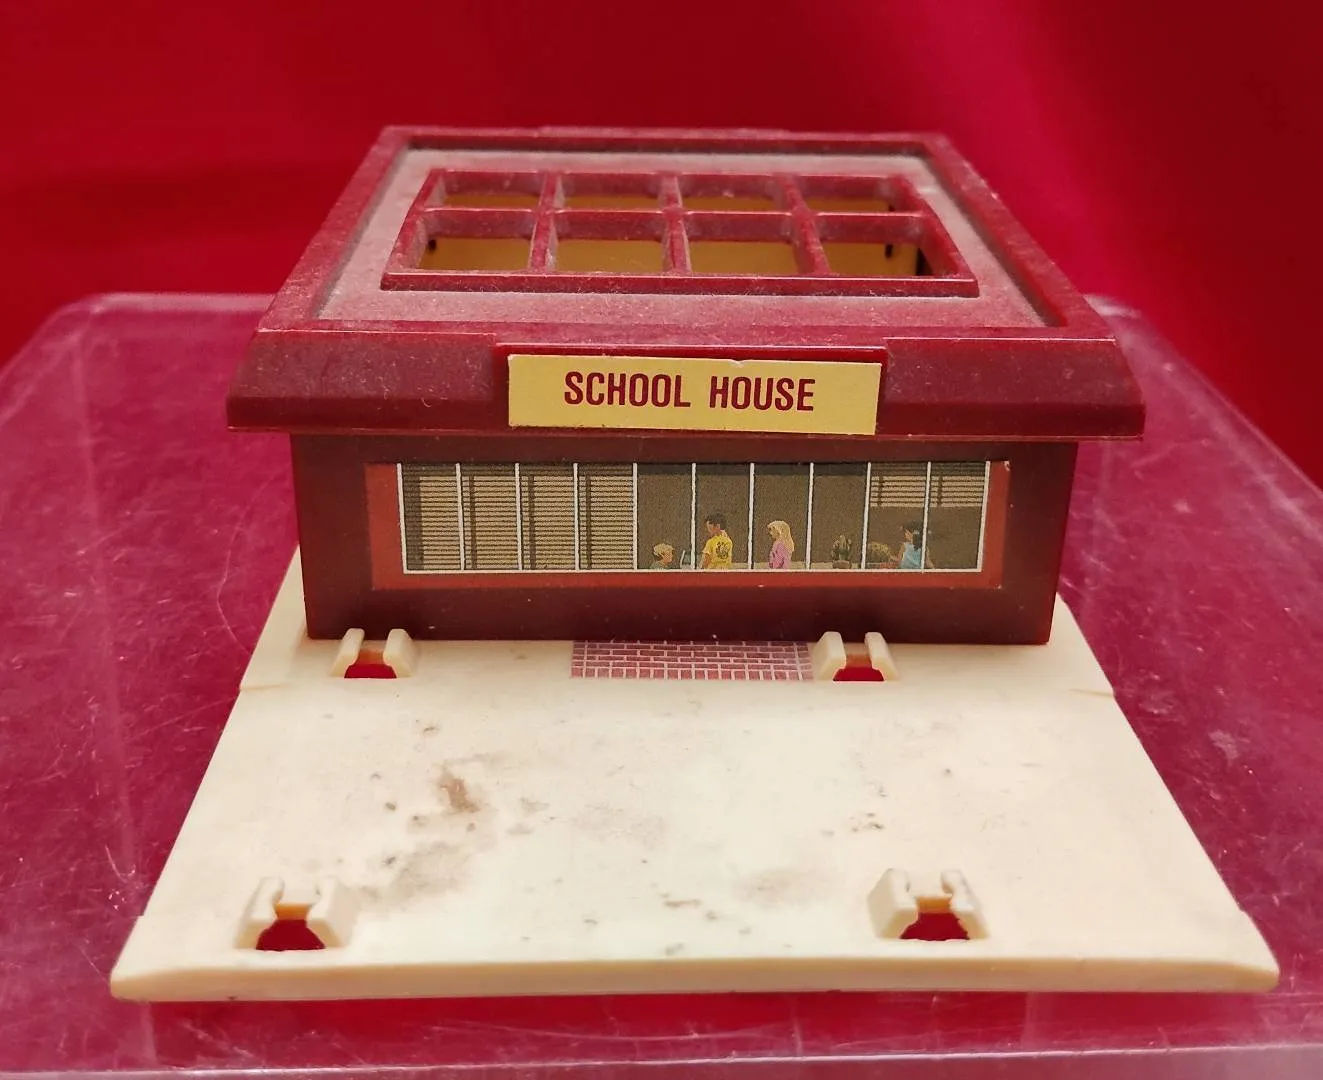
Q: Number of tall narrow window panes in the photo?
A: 10